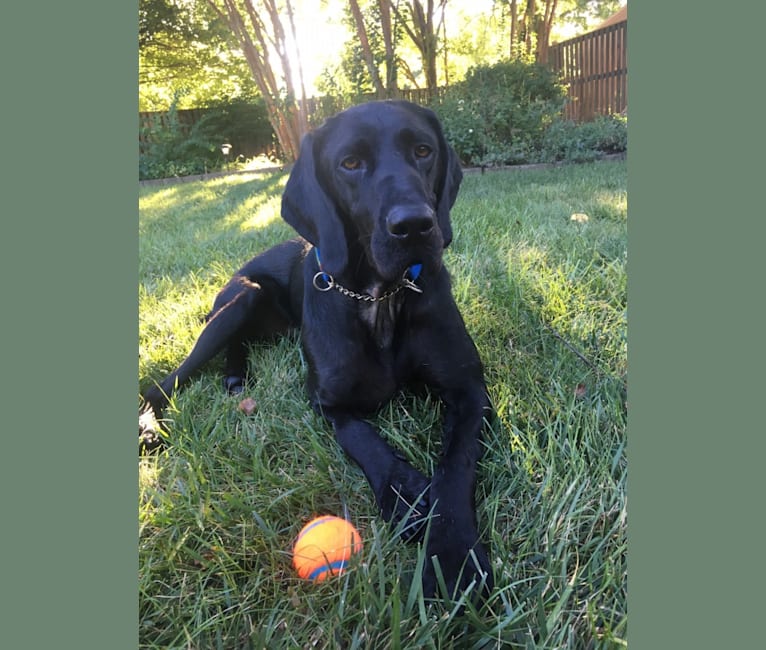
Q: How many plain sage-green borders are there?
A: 2